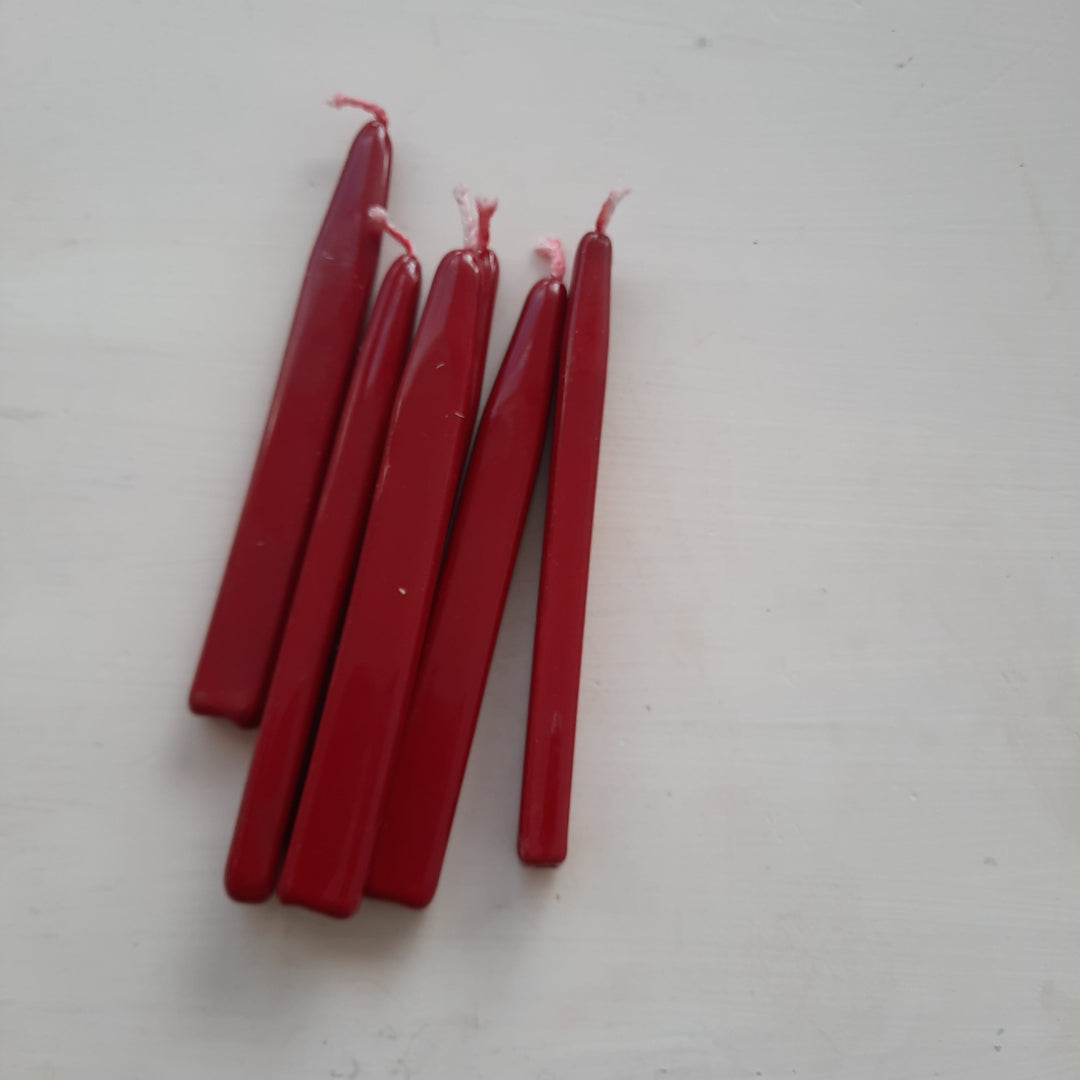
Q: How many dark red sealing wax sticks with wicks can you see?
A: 6